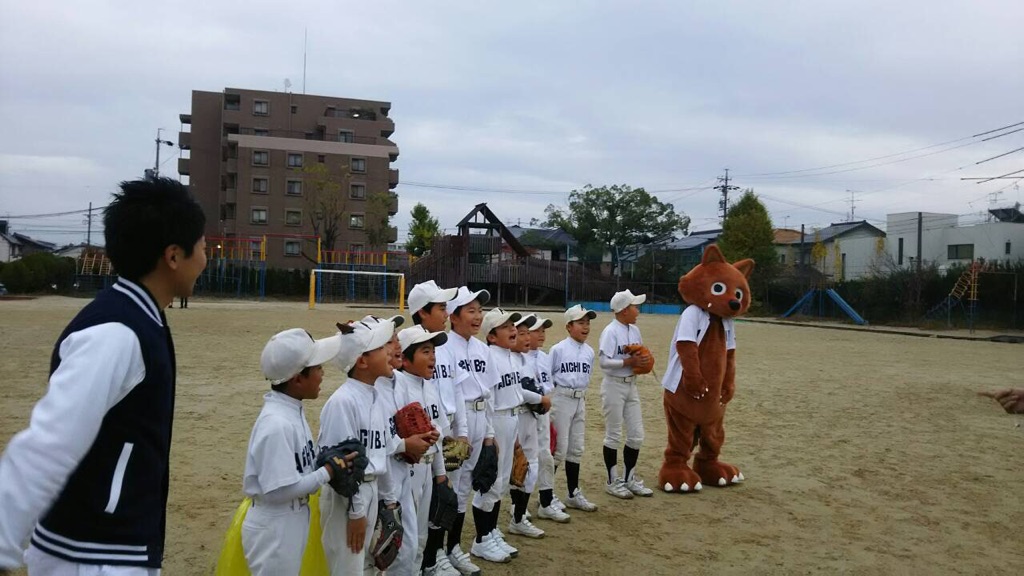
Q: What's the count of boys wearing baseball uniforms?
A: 11